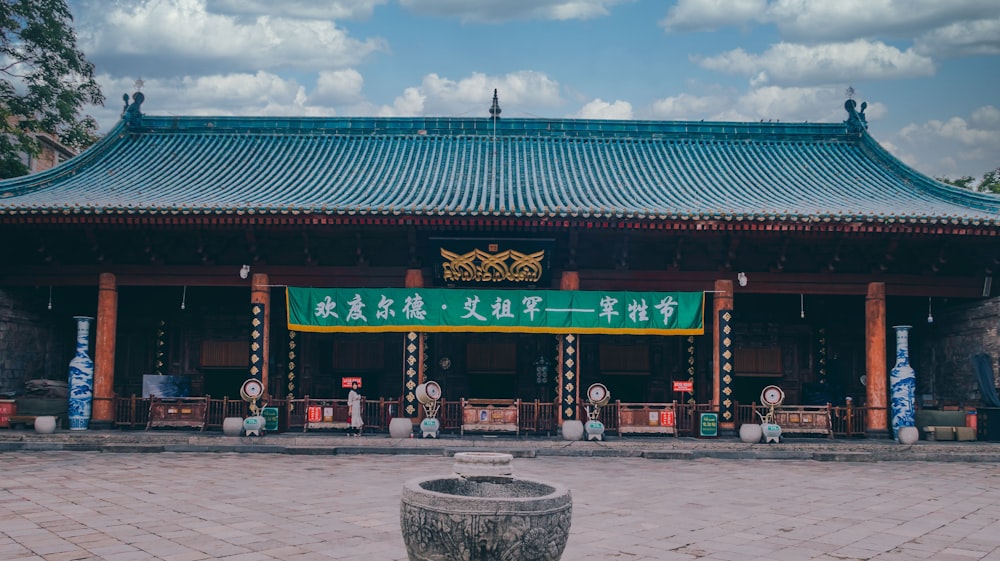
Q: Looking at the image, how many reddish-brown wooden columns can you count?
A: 6